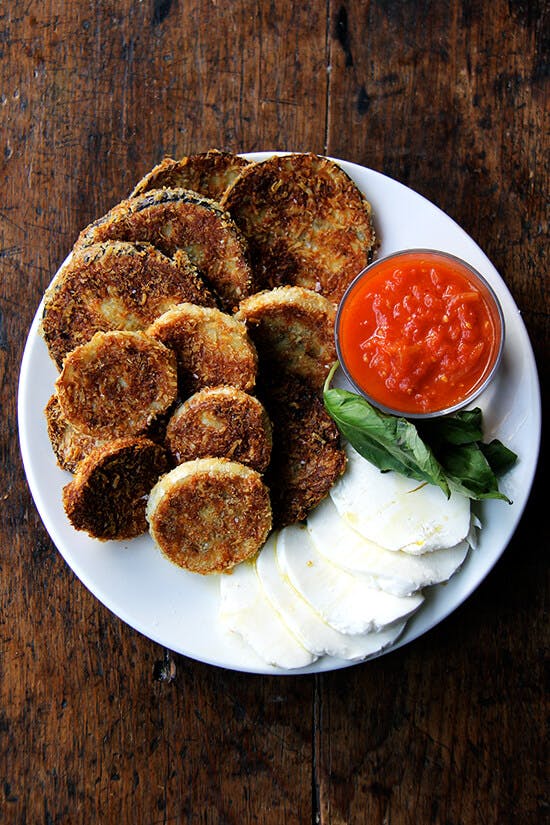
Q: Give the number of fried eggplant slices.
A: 12